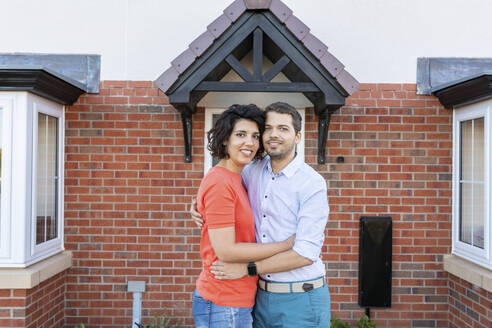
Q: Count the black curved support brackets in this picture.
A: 2